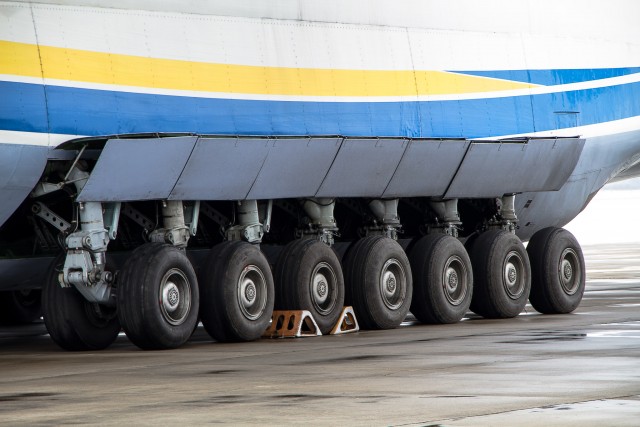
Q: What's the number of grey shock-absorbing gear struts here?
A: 7